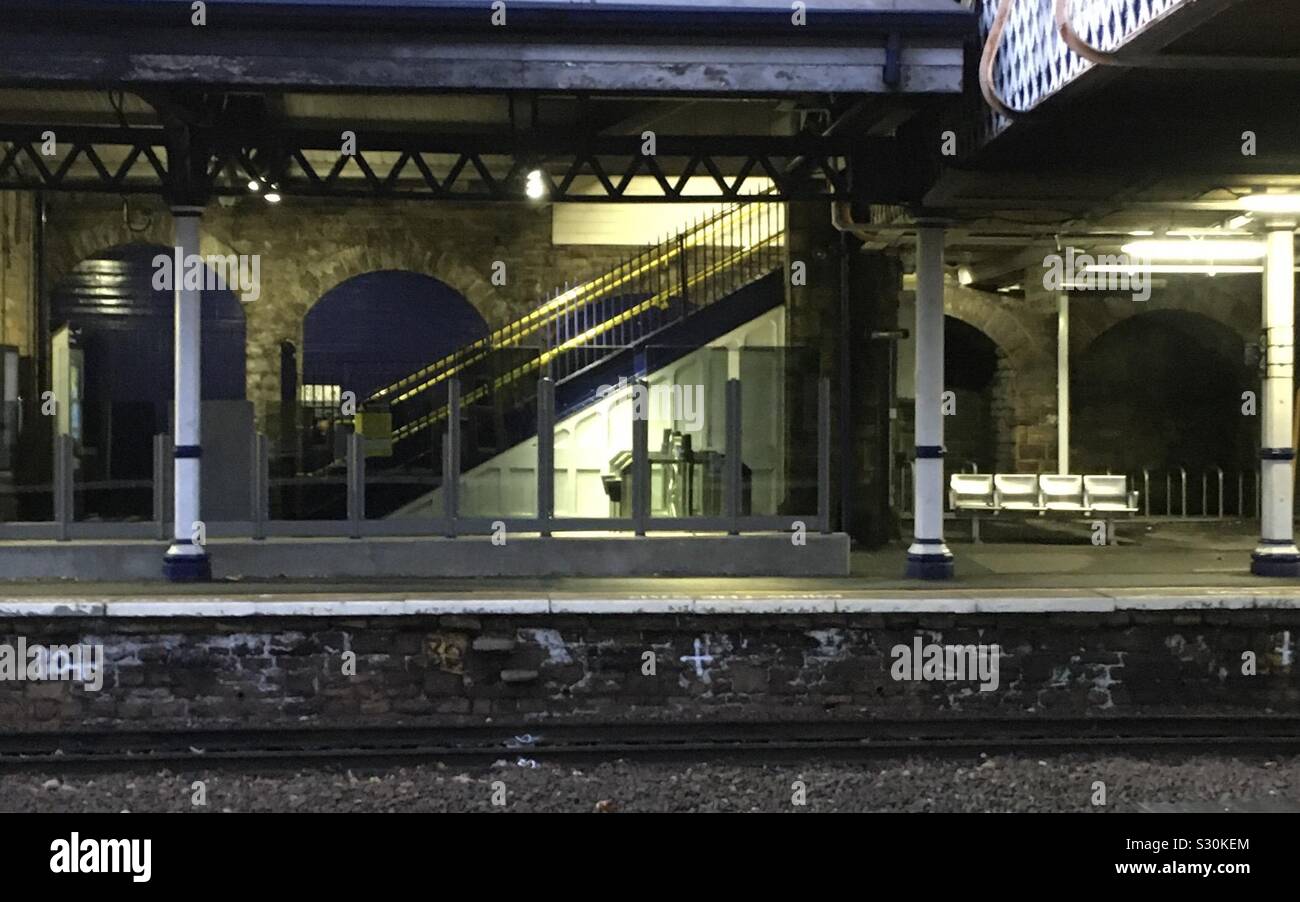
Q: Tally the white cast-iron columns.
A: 3